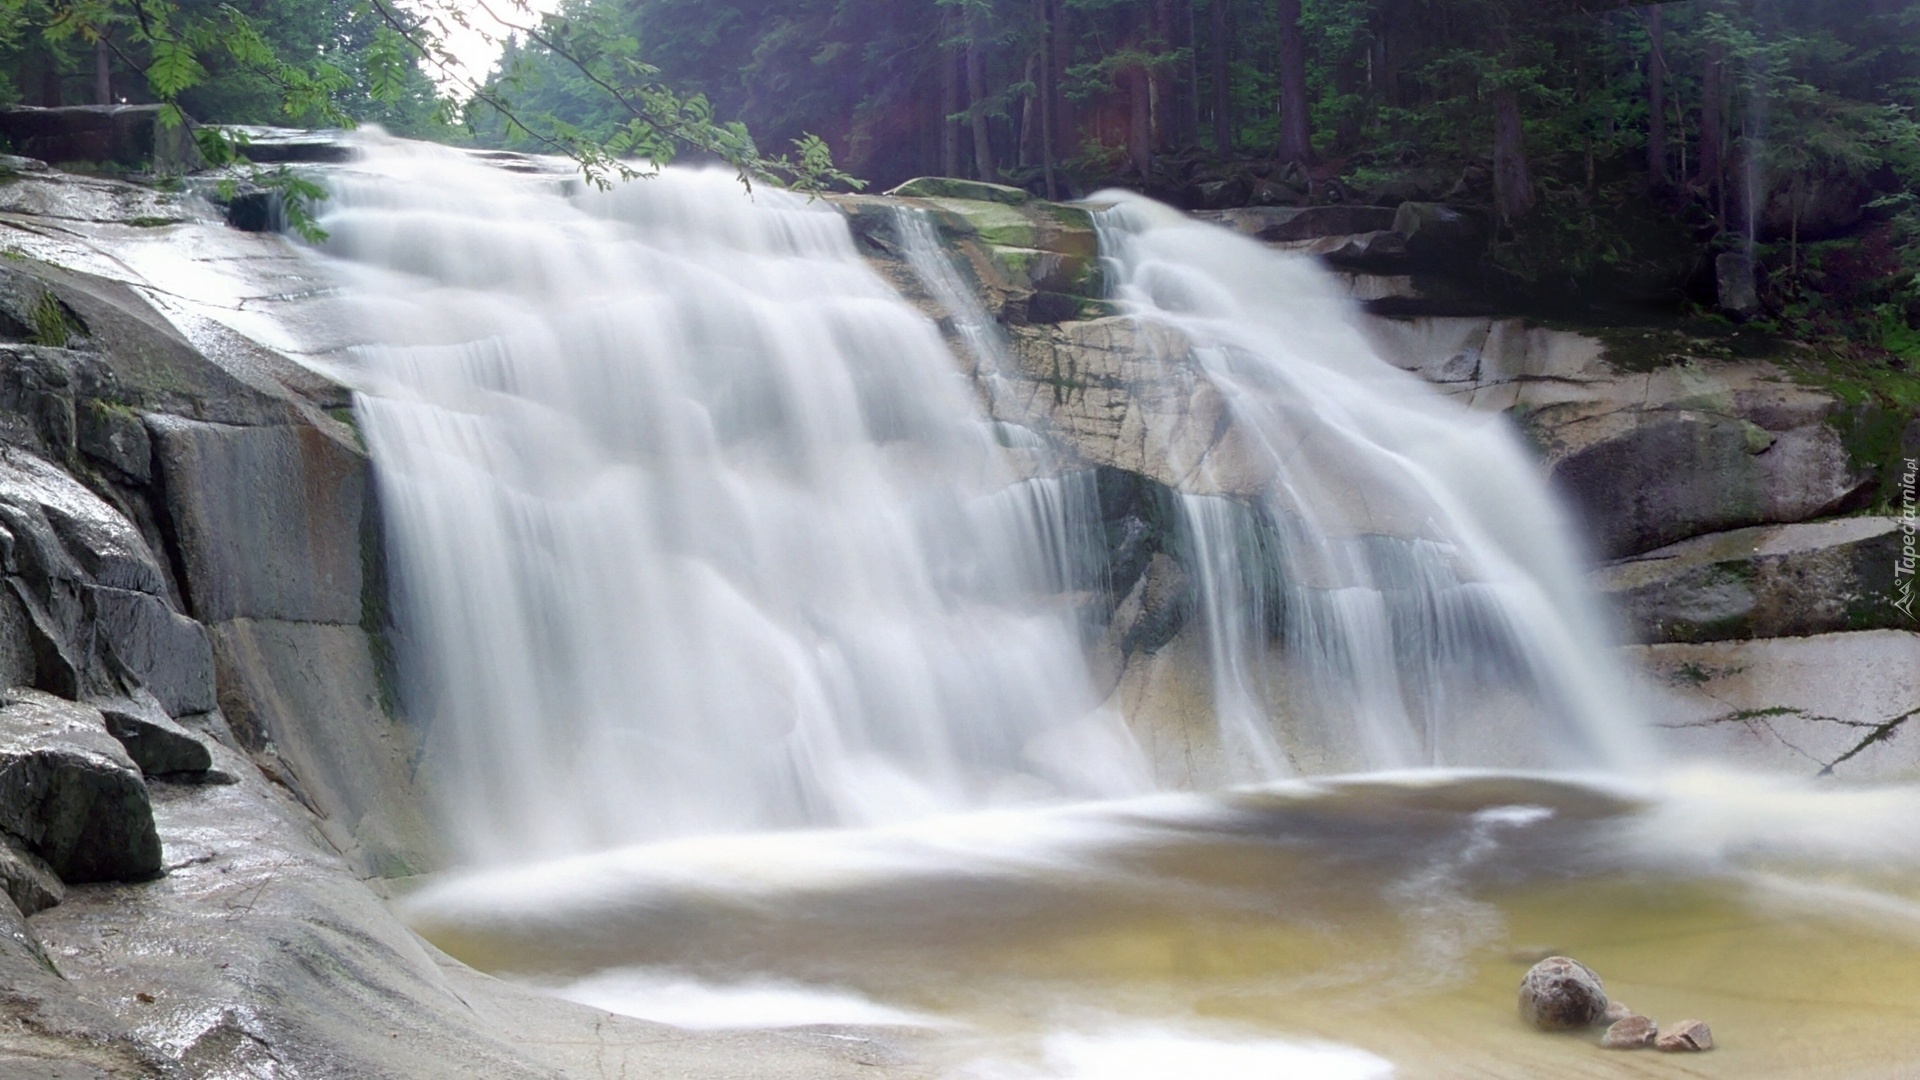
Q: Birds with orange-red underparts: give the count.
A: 0